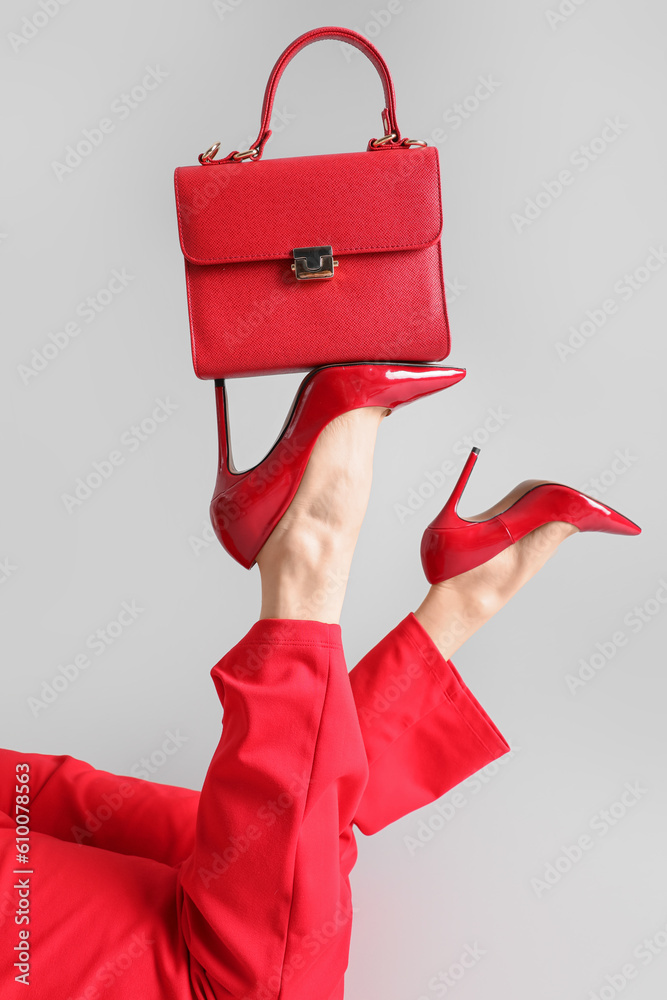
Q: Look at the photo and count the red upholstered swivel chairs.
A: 0